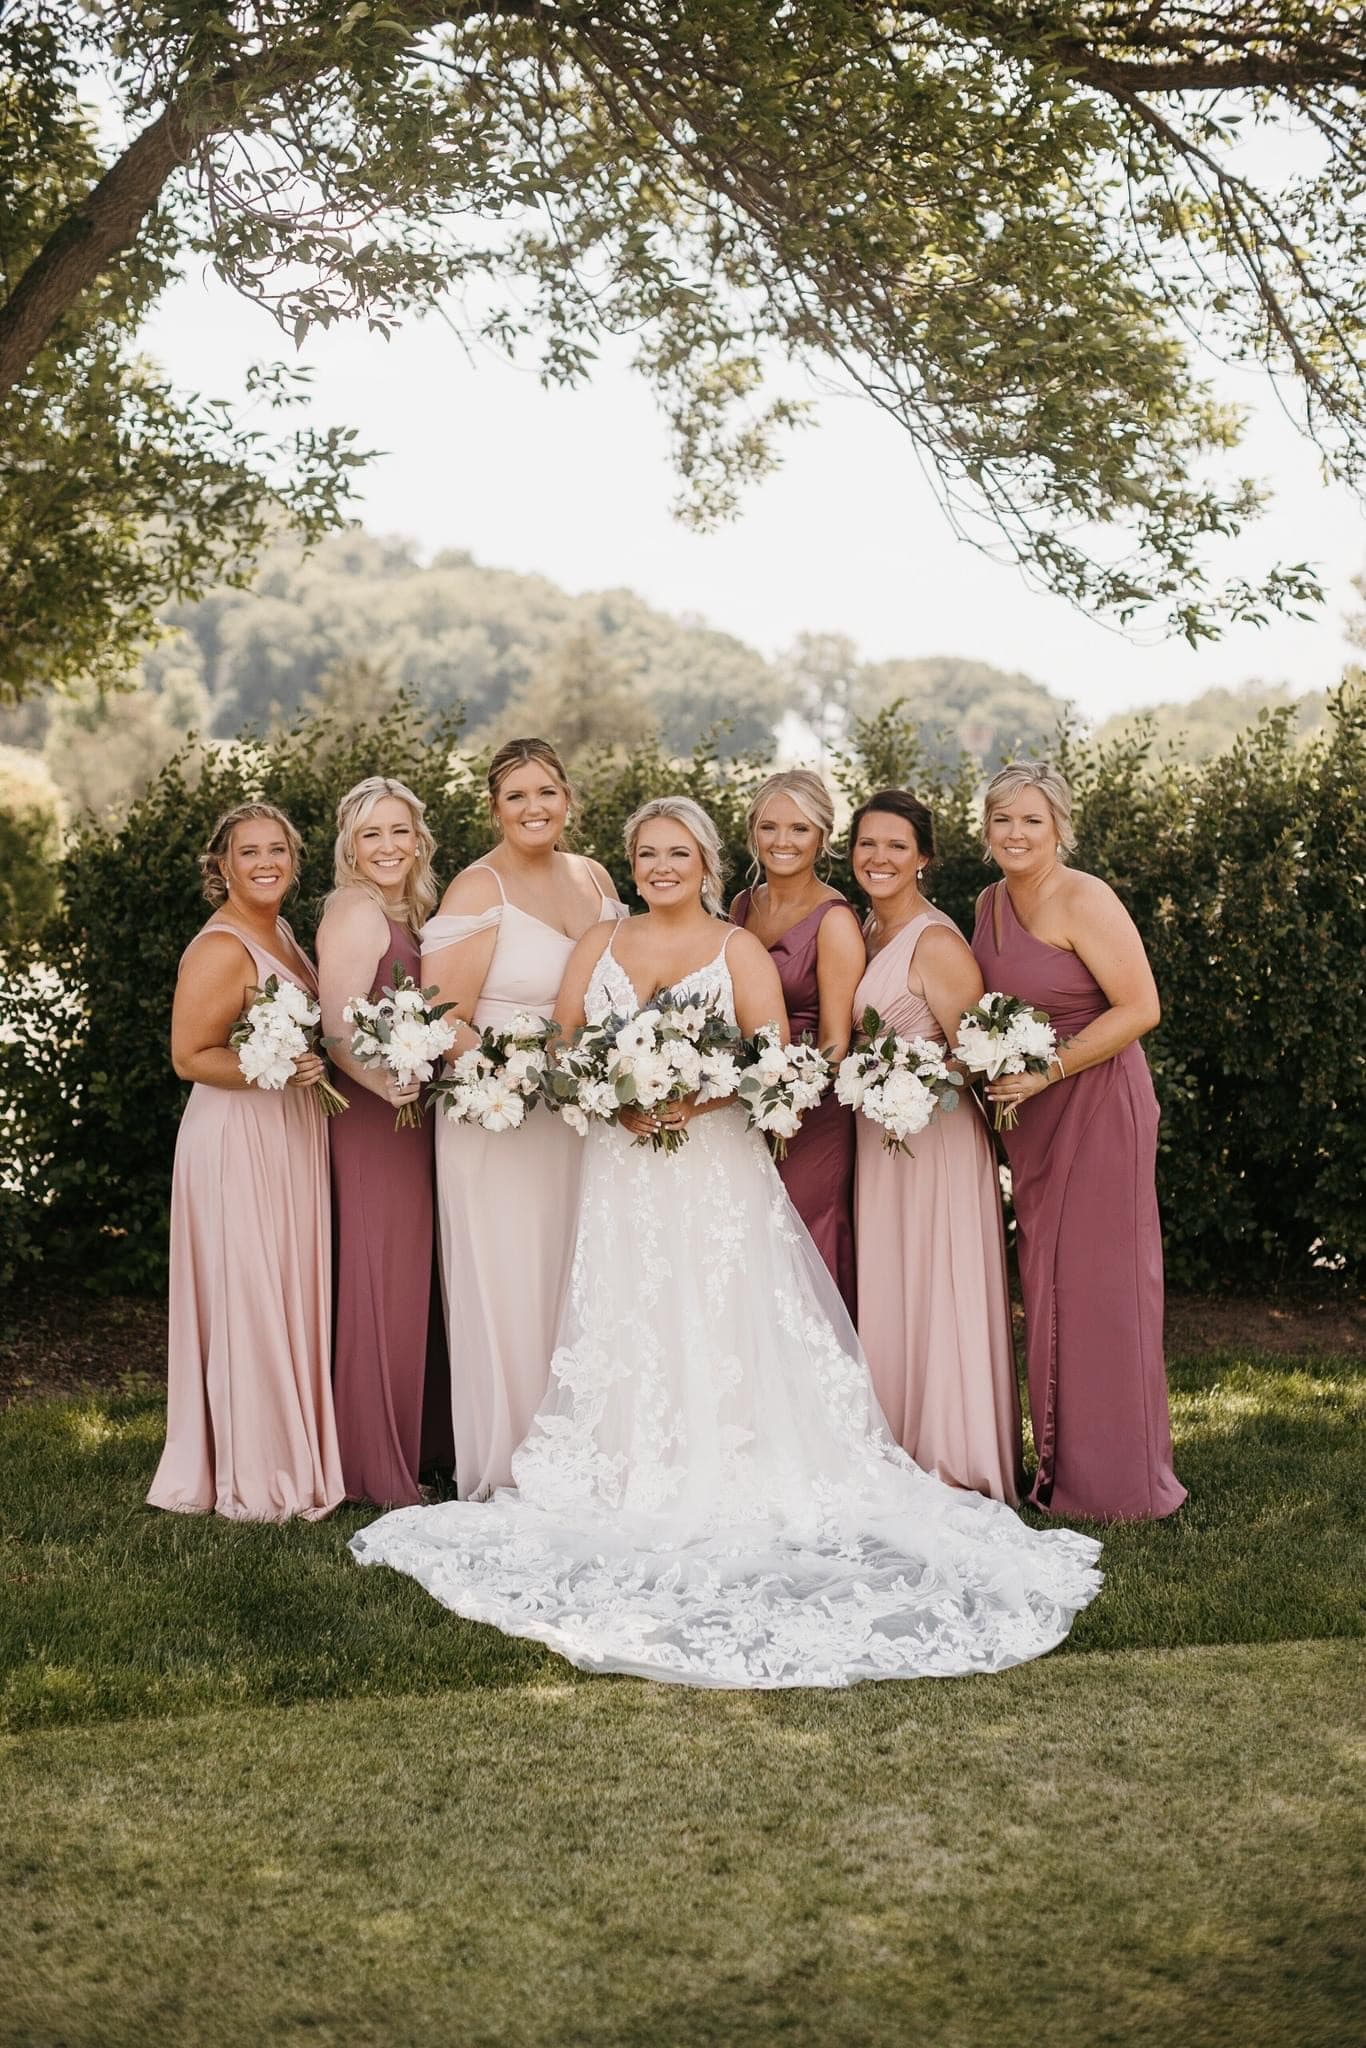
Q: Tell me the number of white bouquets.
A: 7